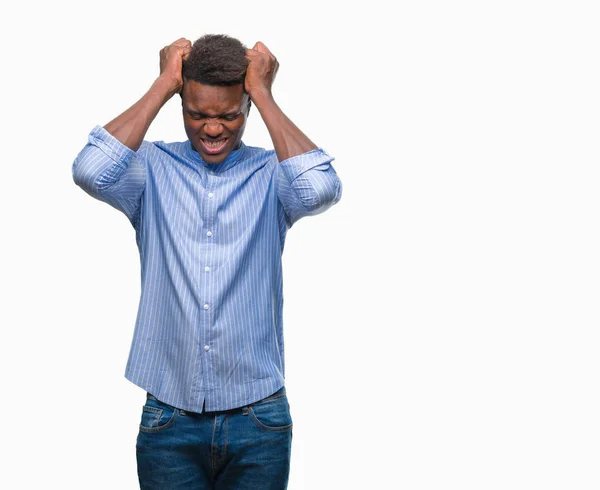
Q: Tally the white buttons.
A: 5